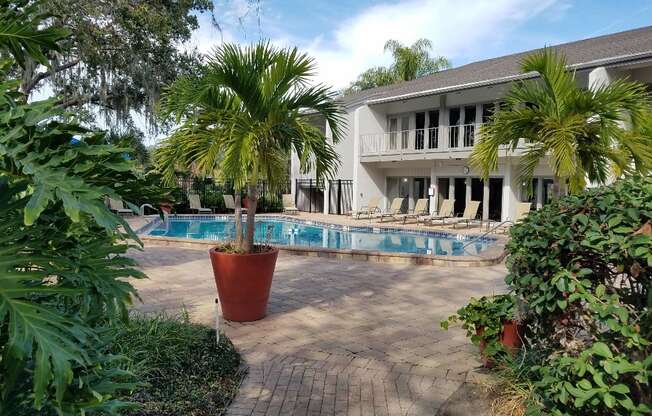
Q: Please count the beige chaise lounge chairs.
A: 10